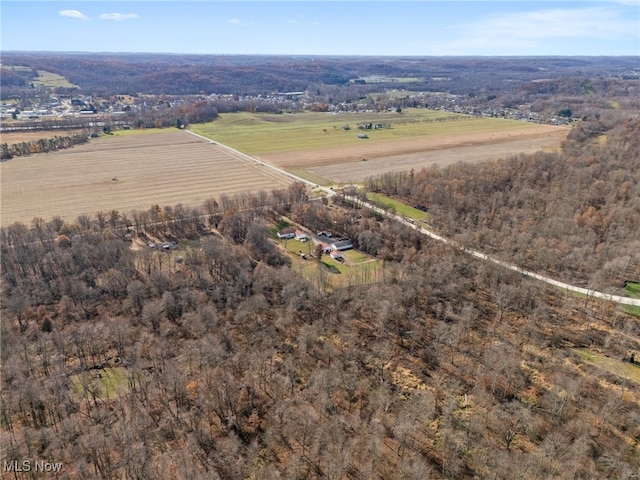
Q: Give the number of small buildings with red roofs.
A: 3